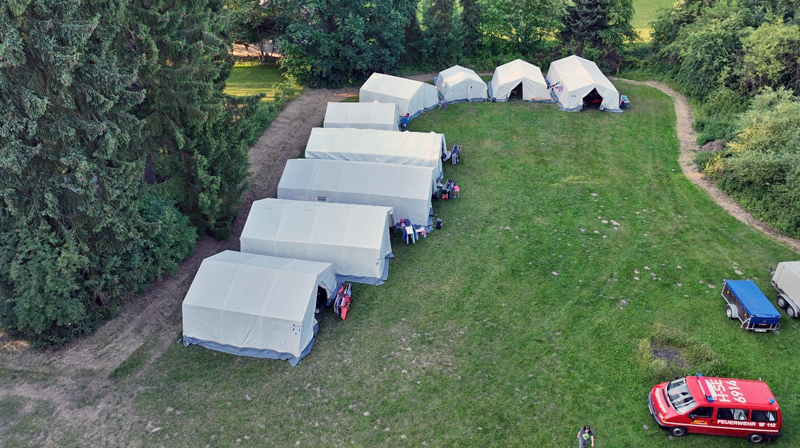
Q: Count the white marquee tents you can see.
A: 9